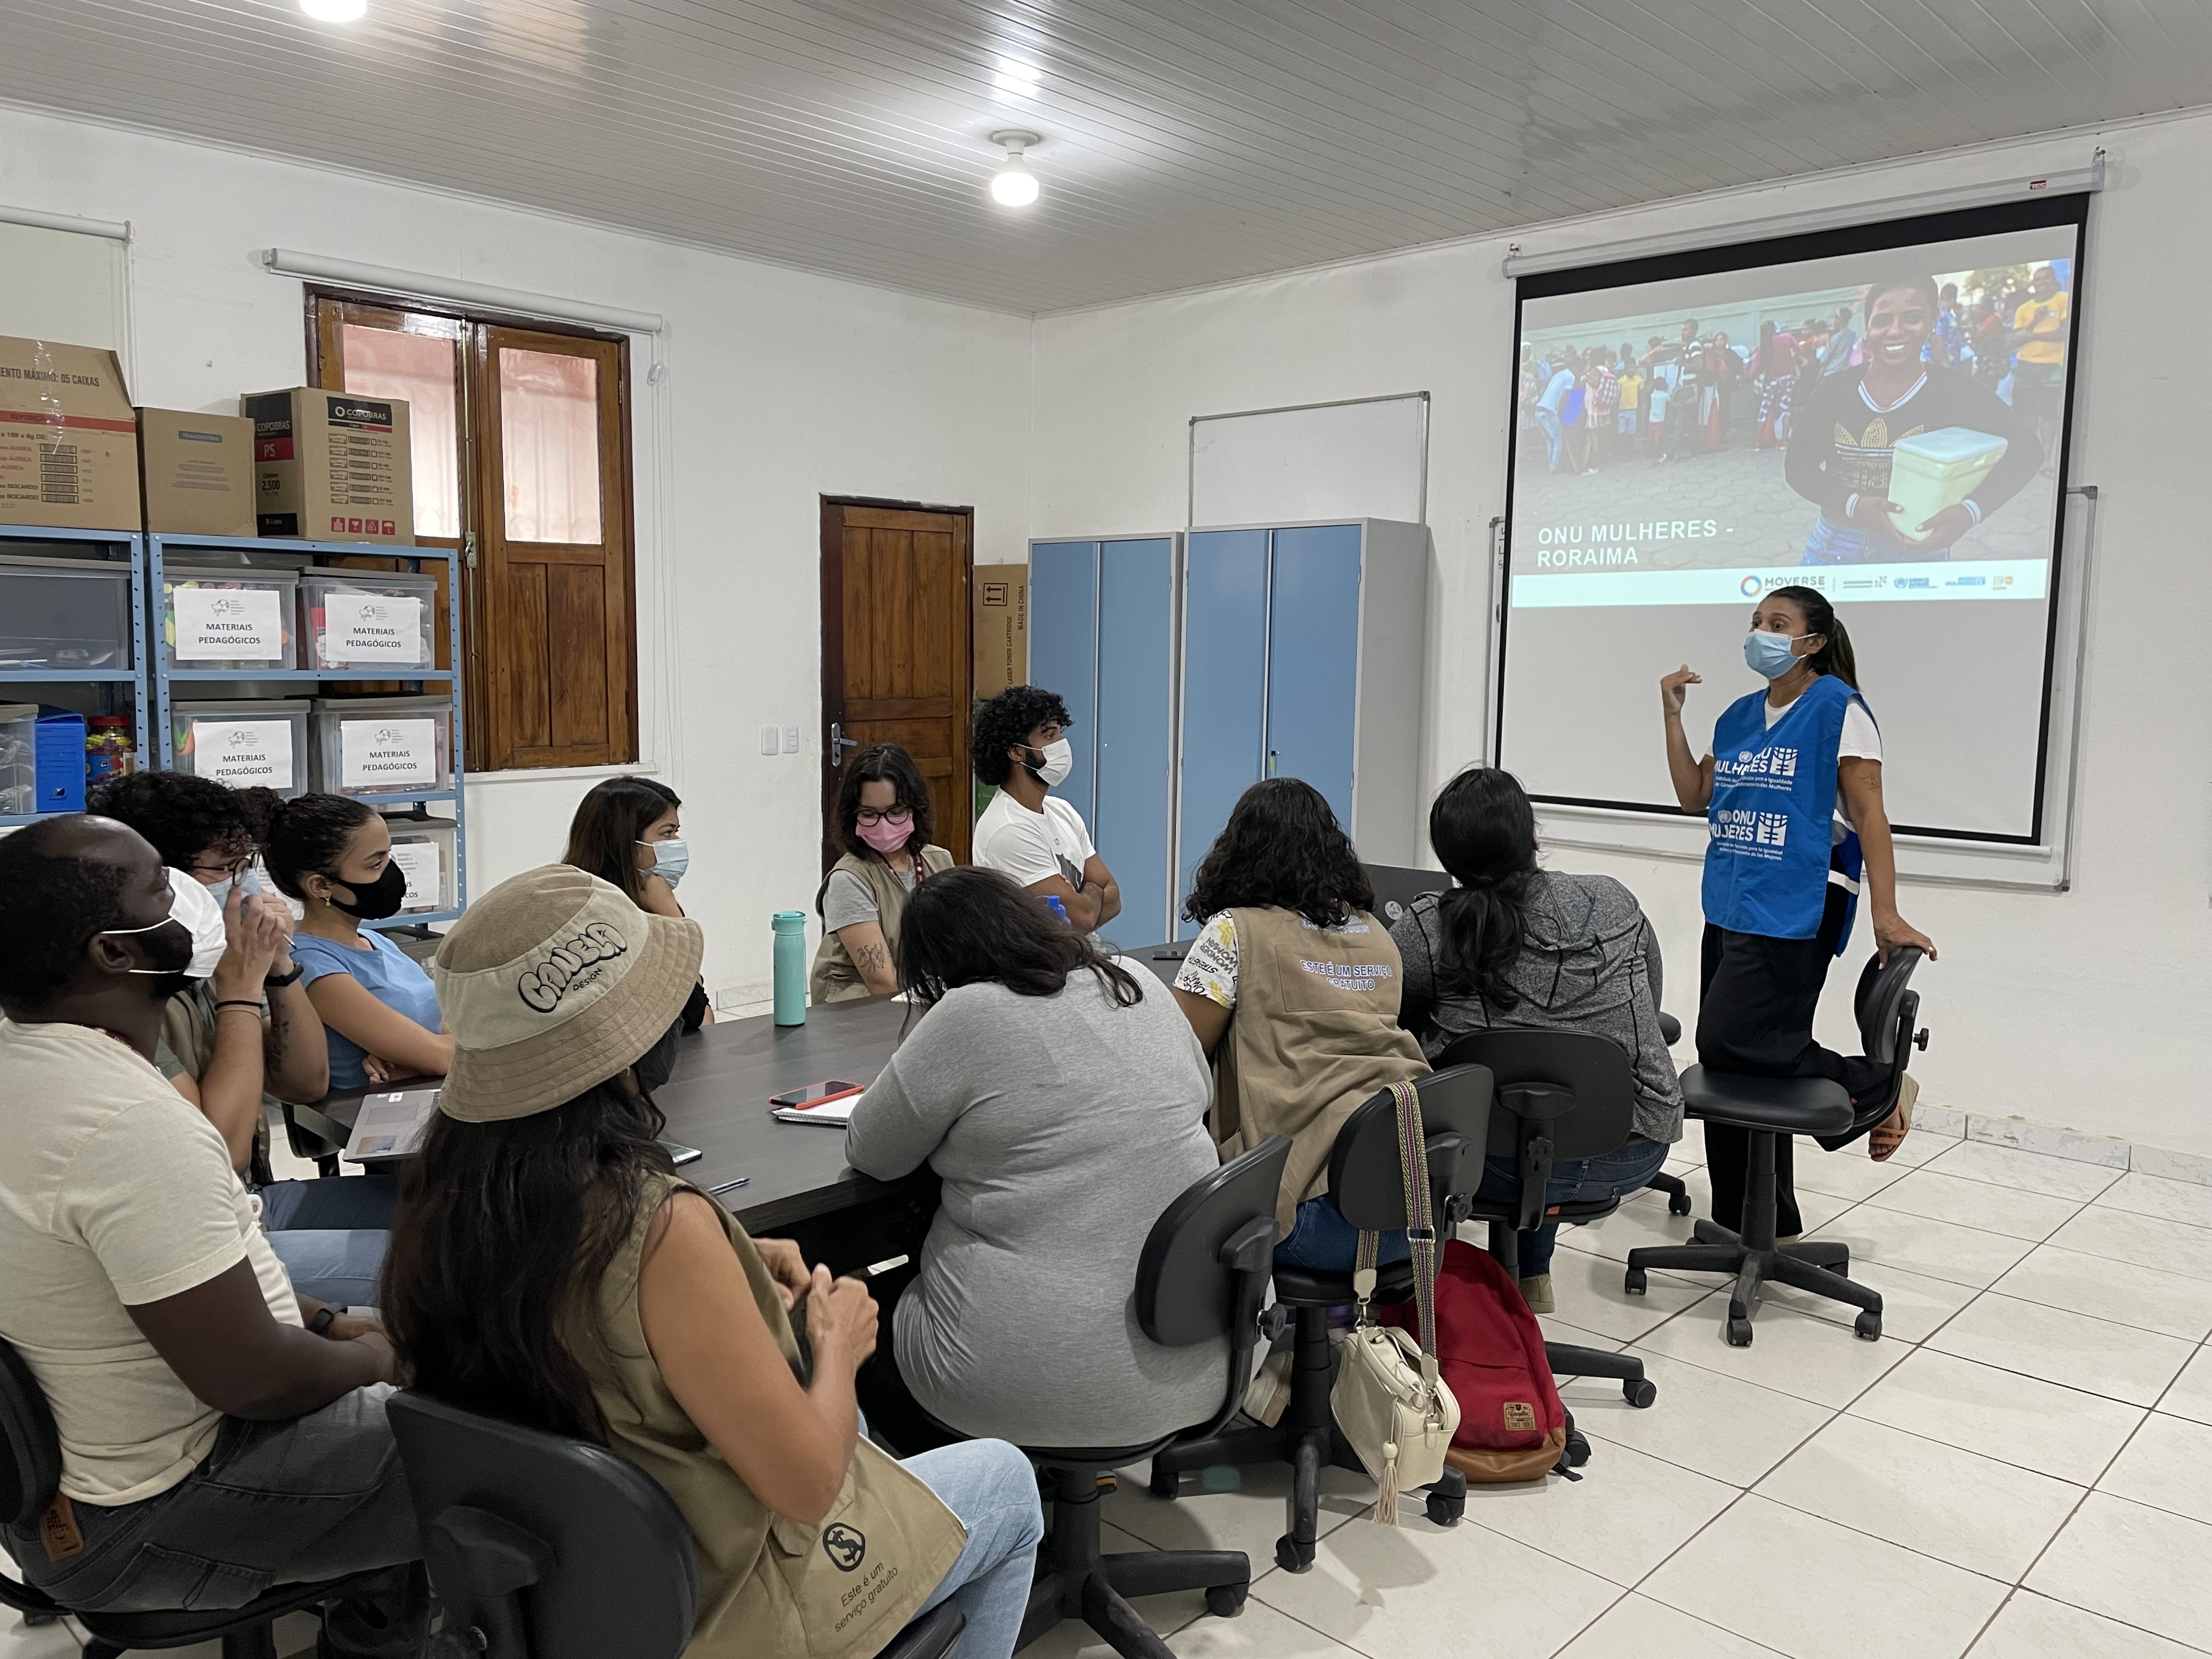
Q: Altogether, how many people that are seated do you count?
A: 10